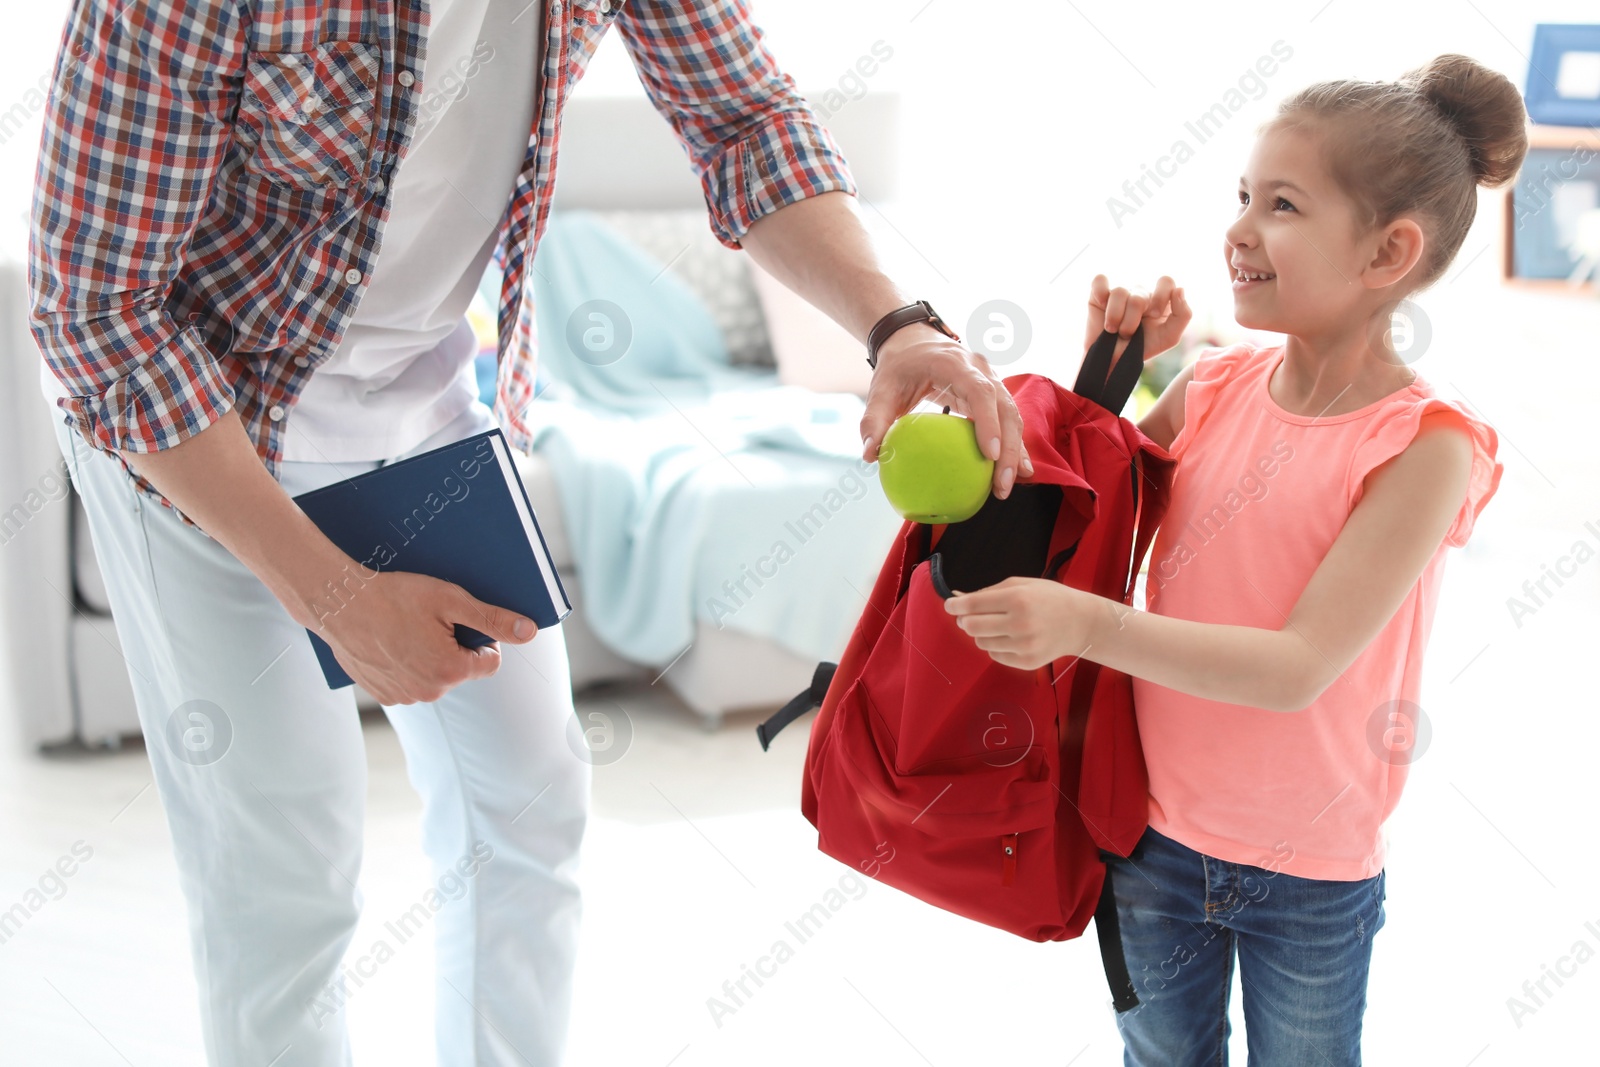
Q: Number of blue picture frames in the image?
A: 1